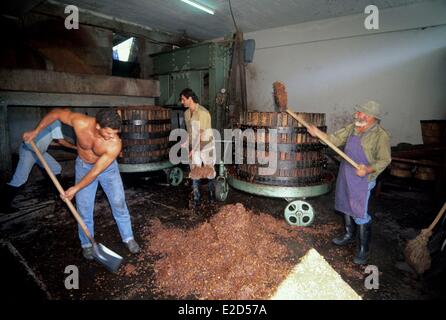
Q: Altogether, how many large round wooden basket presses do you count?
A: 2